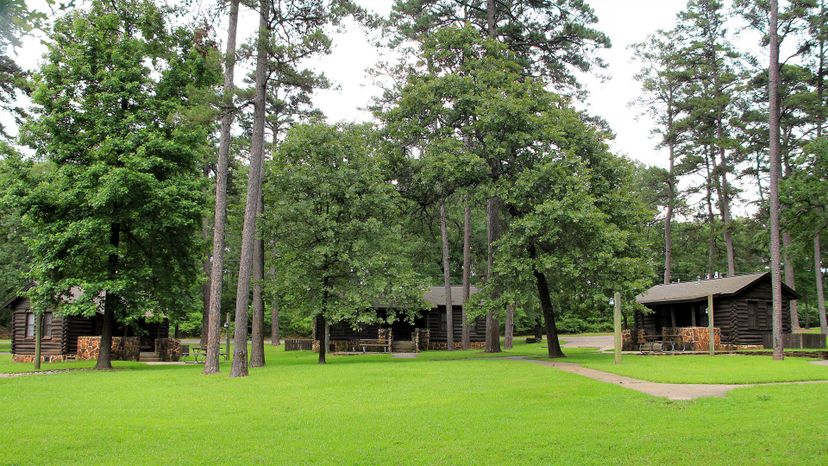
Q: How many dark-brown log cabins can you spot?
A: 3